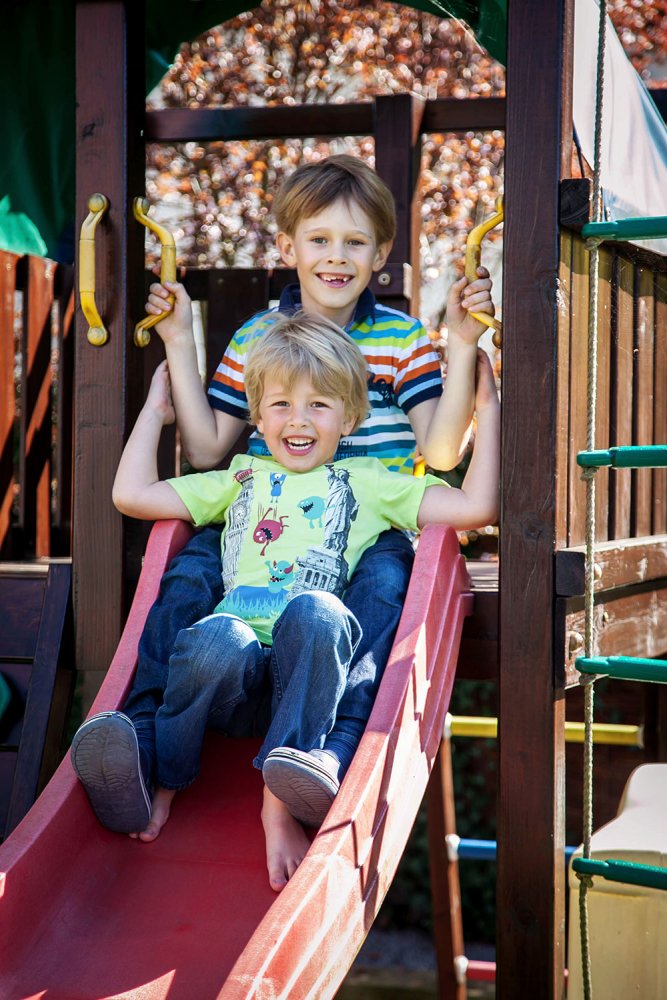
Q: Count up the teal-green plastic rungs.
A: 4